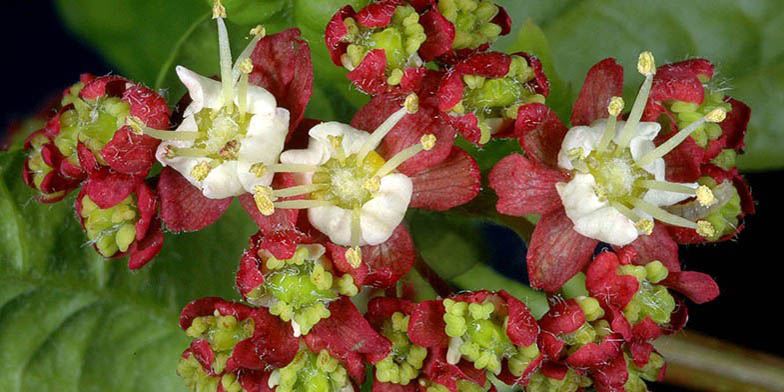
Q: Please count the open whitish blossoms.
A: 3